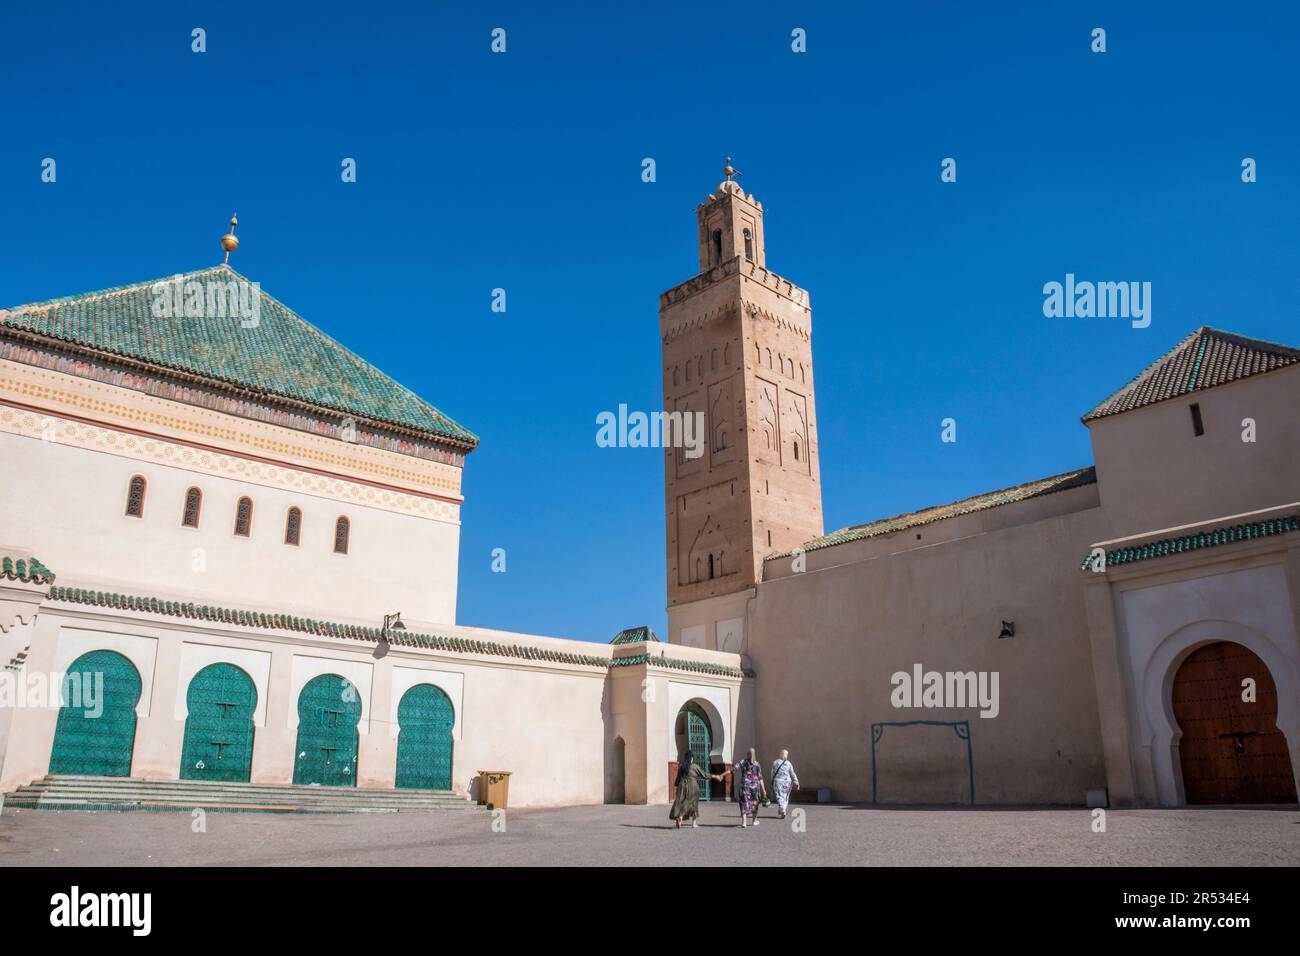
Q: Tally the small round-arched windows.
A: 5